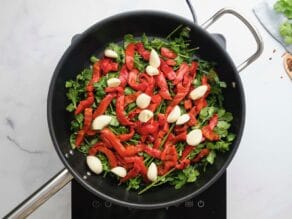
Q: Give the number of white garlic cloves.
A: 14